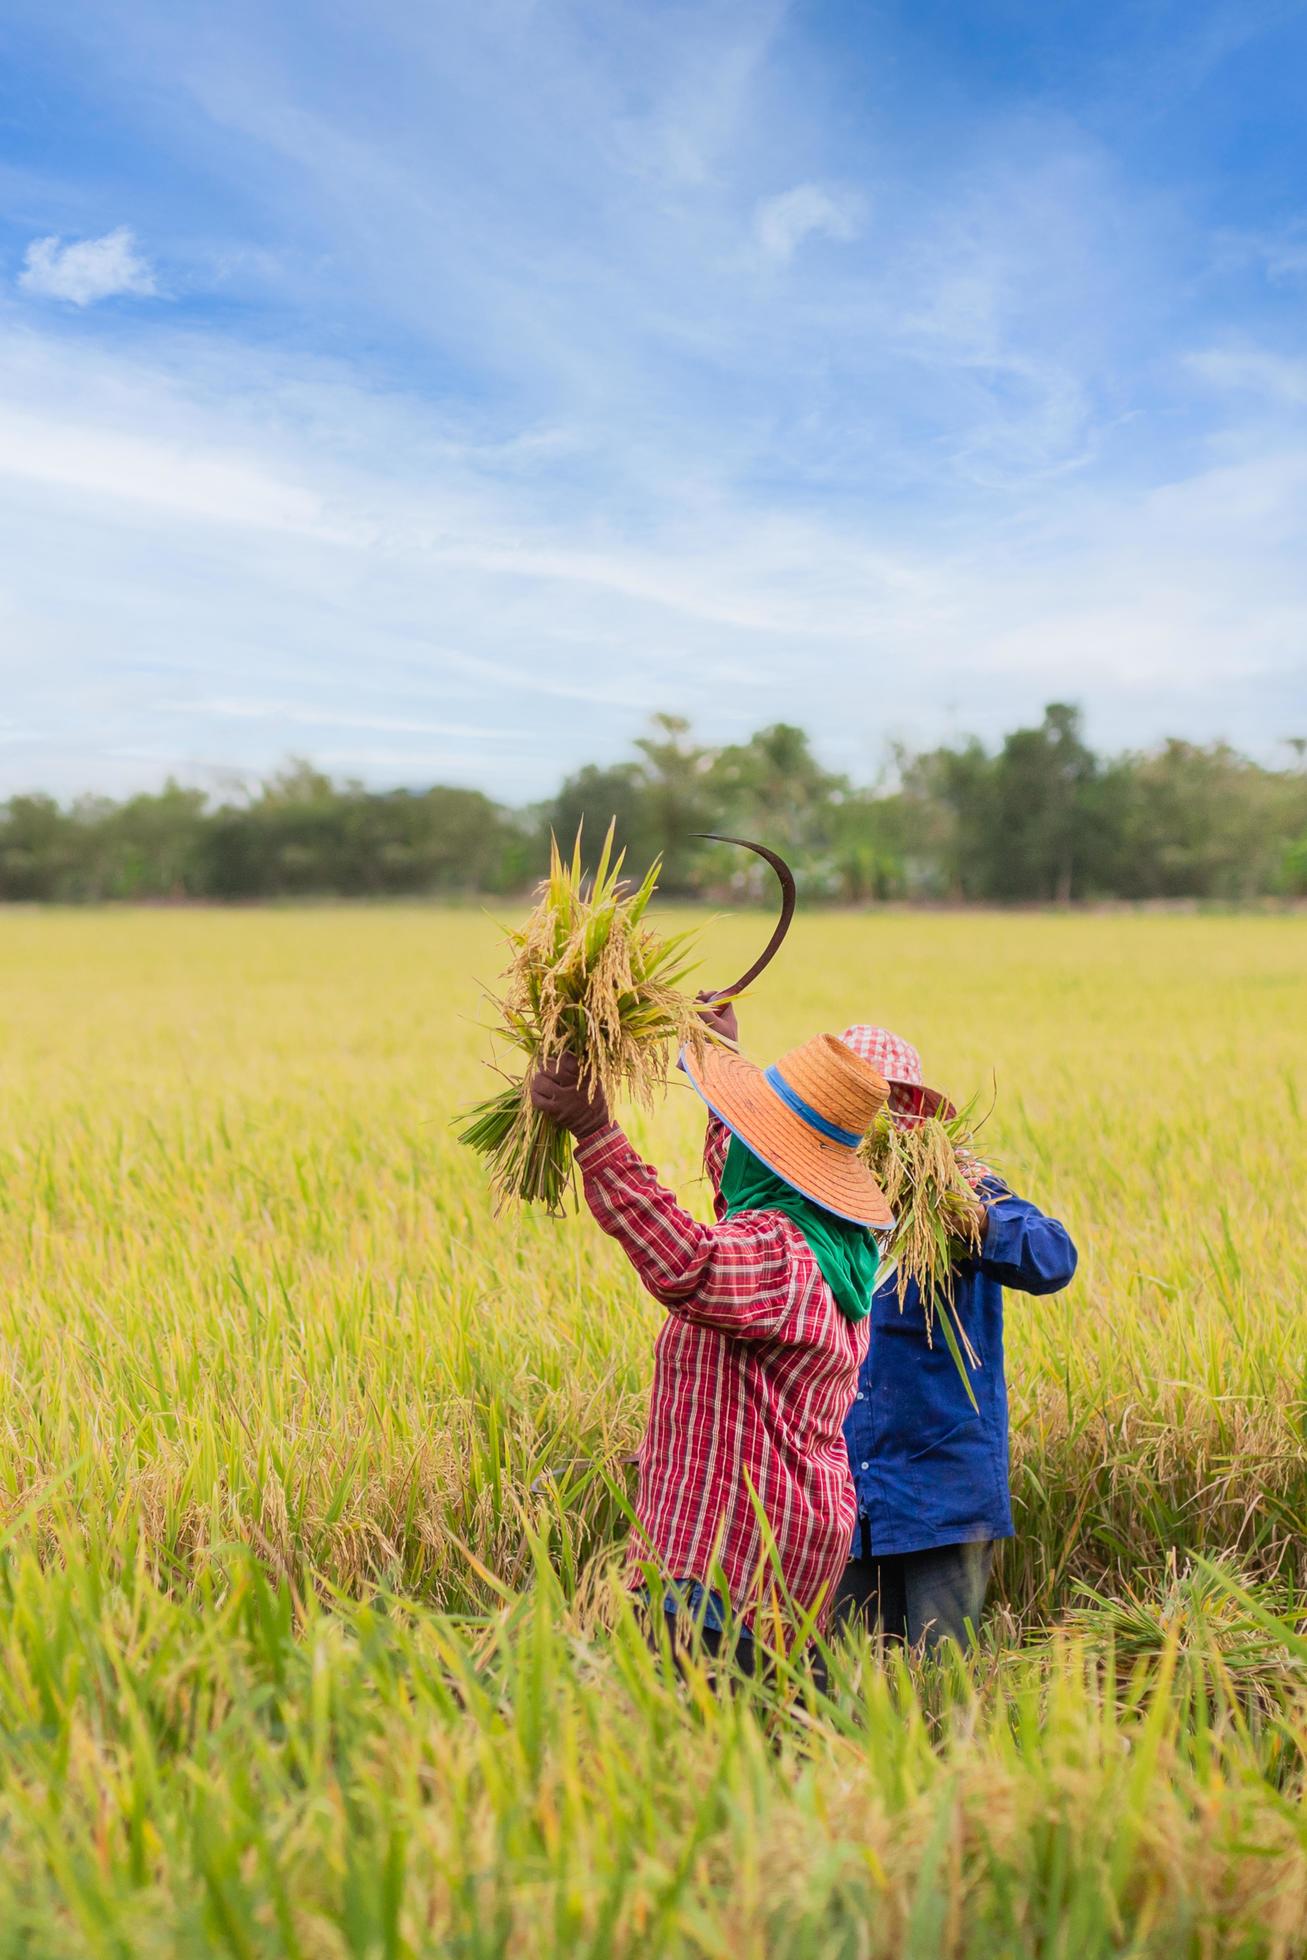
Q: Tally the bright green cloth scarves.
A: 1